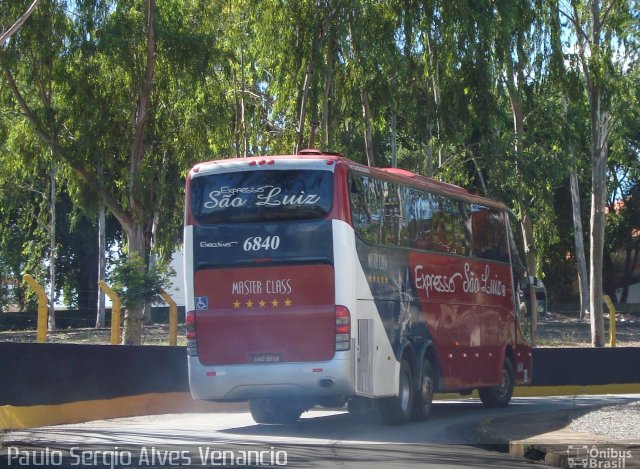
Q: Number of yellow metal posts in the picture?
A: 4